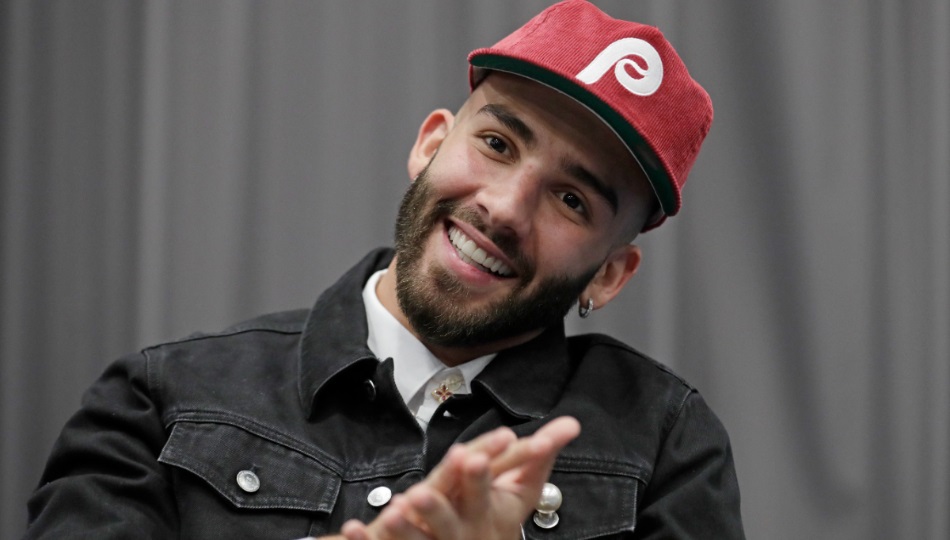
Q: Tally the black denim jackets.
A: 1